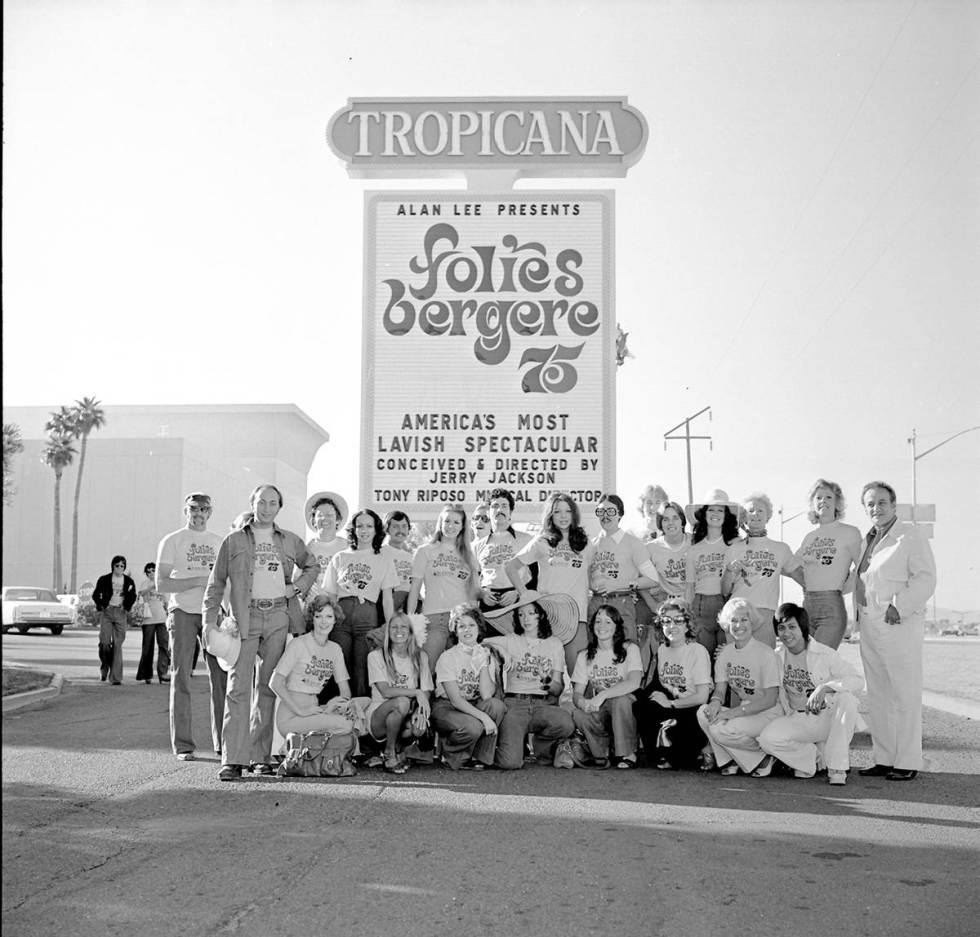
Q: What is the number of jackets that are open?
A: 4